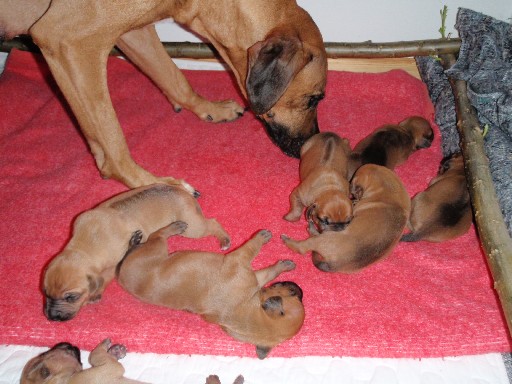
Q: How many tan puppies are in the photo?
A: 7